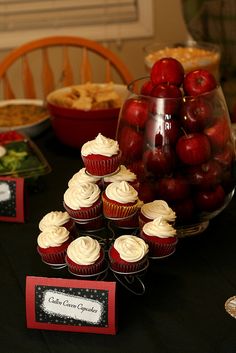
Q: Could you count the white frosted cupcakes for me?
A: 11